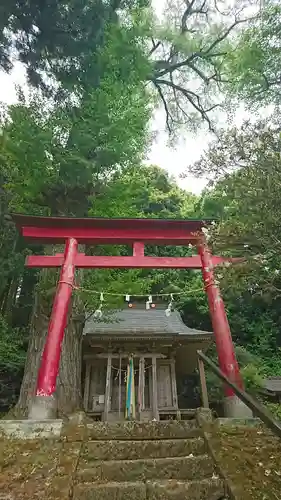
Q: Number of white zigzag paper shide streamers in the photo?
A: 4